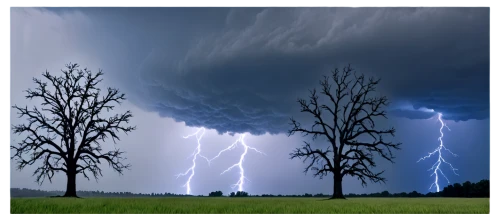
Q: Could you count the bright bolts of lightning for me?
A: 3